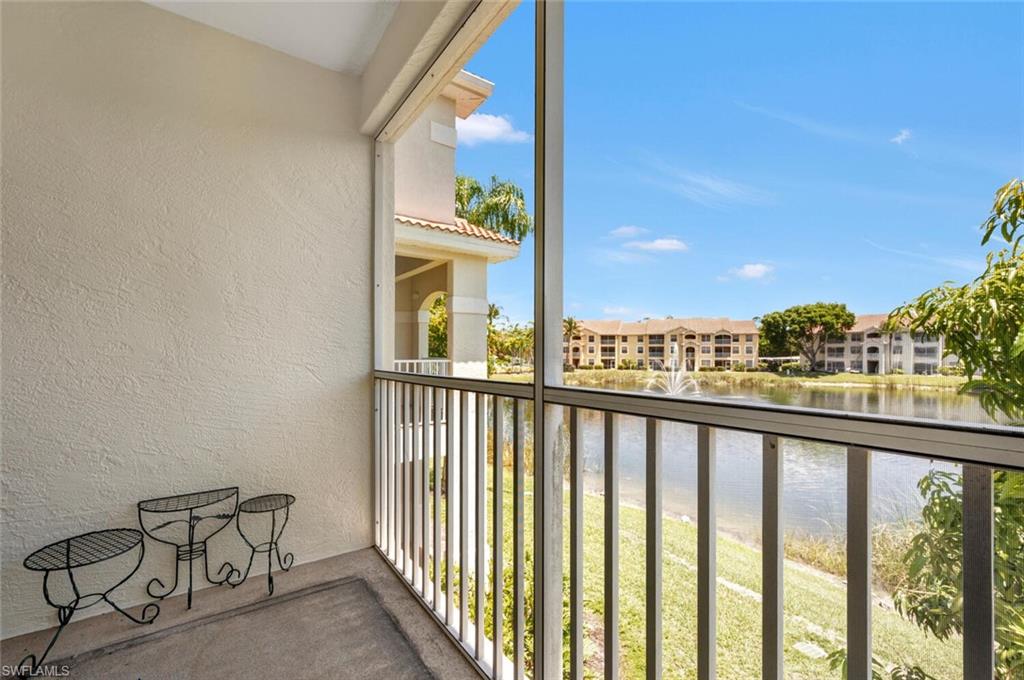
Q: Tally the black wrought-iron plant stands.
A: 3